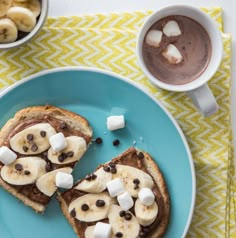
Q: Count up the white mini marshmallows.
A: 11